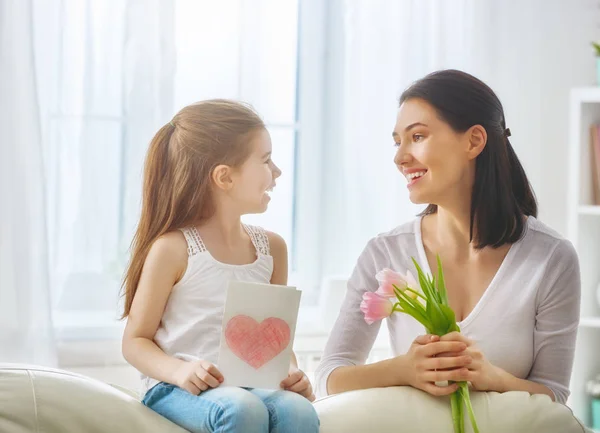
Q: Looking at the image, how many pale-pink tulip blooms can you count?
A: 3